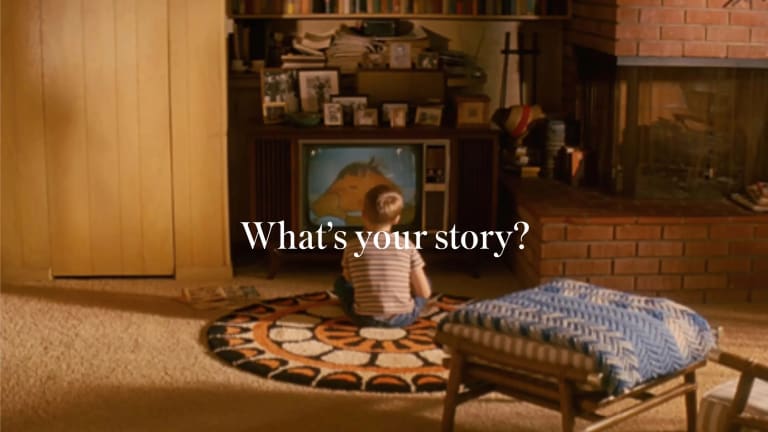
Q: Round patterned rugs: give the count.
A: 1